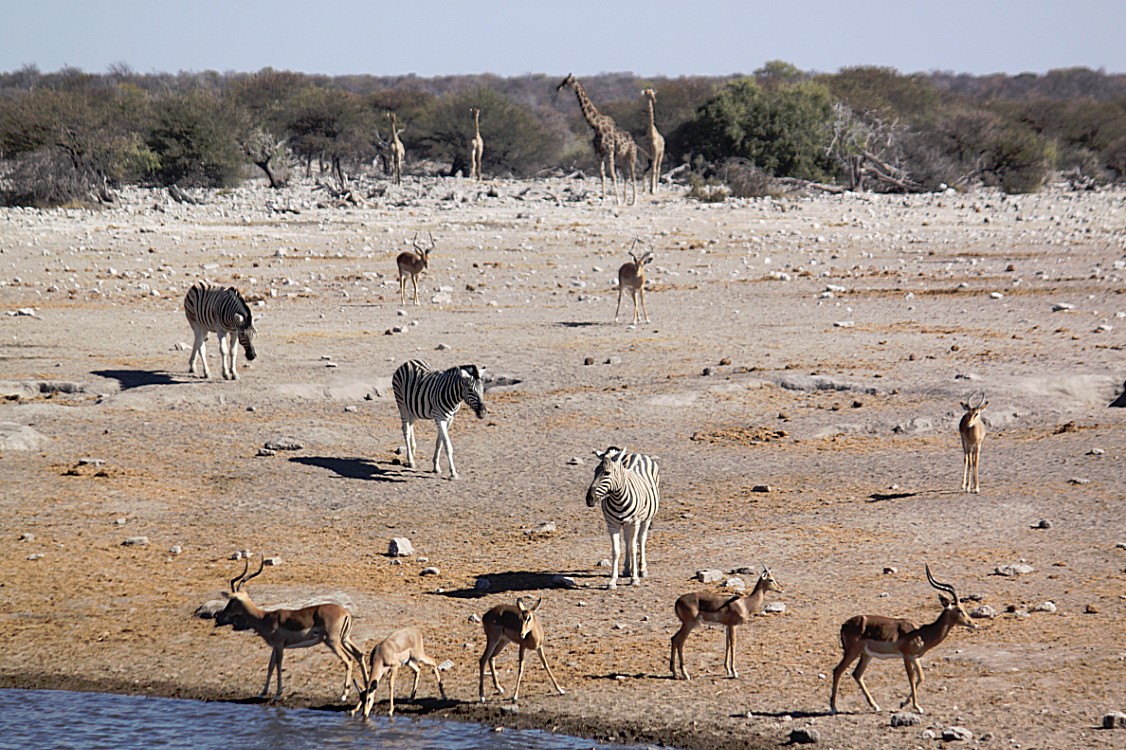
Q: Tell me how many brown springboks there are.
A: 8